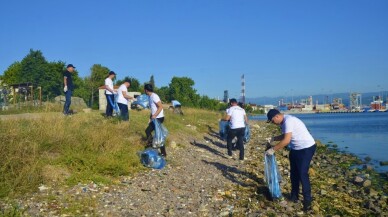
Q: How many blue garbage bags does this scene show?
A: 7